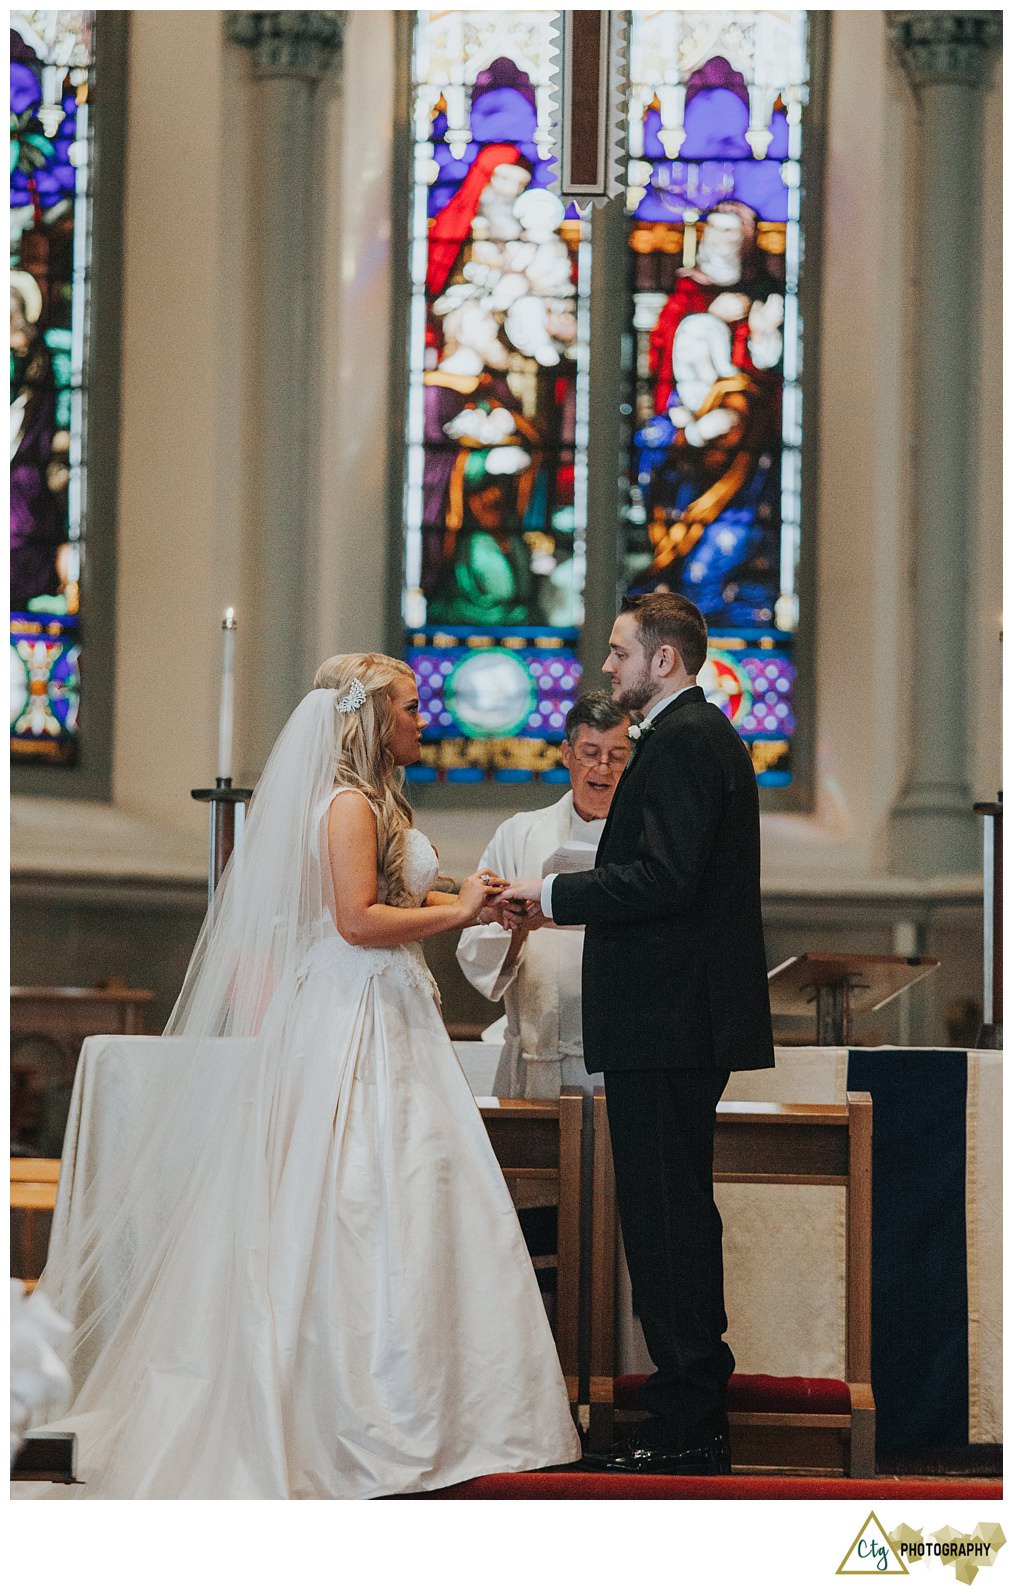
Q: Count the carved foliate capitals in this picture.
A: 2